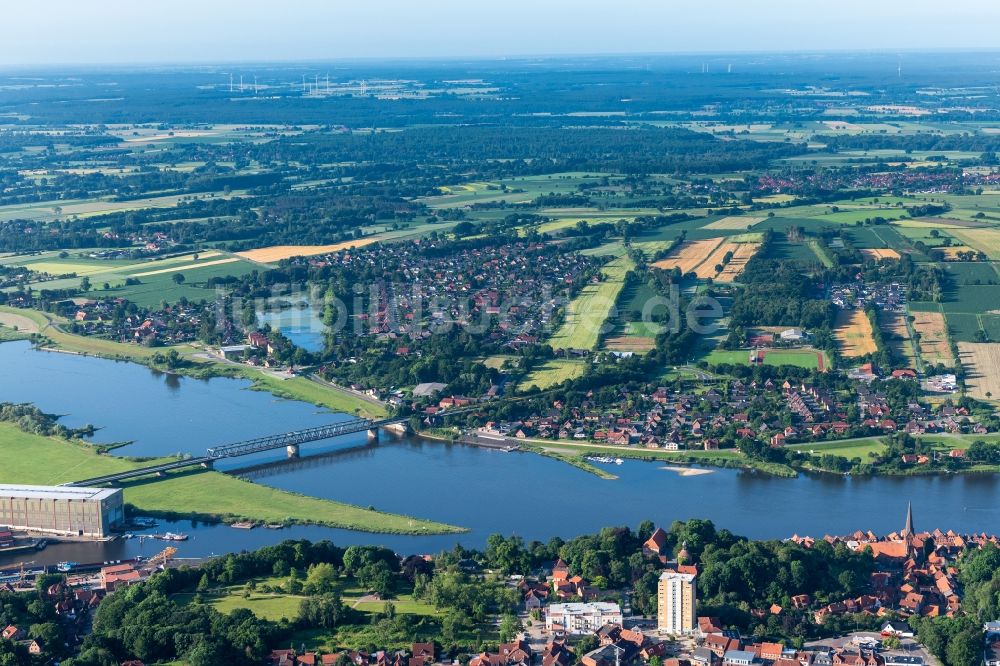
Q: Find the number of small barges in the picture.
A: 2